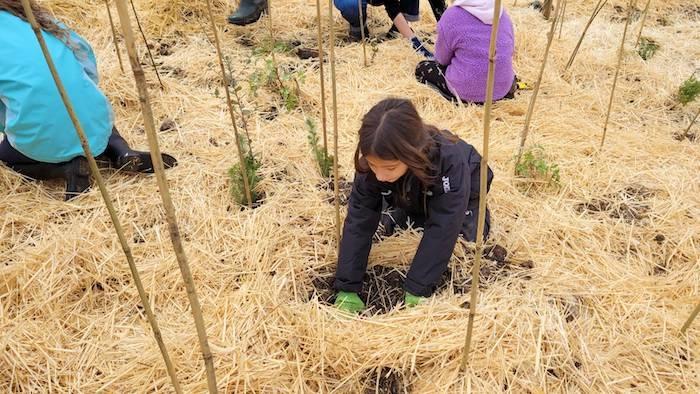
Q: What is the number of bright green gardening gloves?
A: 2